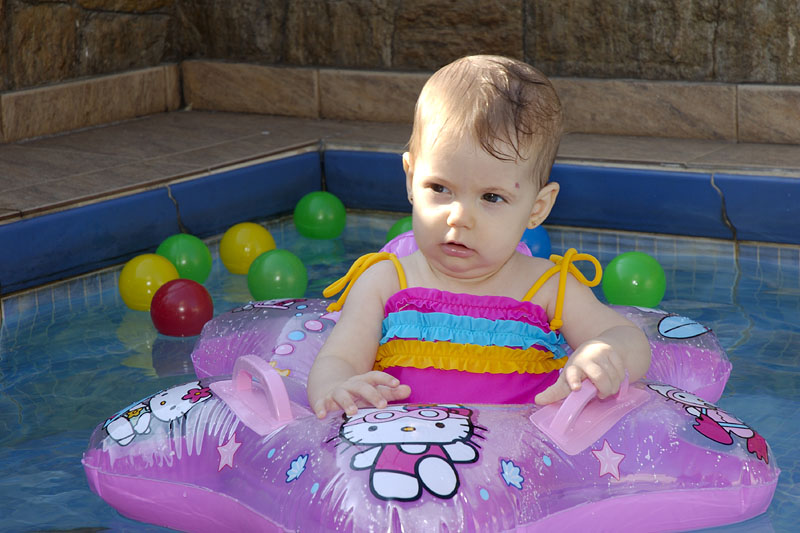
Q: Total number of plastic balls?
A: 9